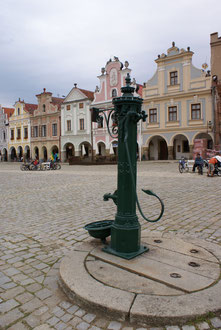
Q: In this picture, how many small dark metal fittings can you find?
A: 4